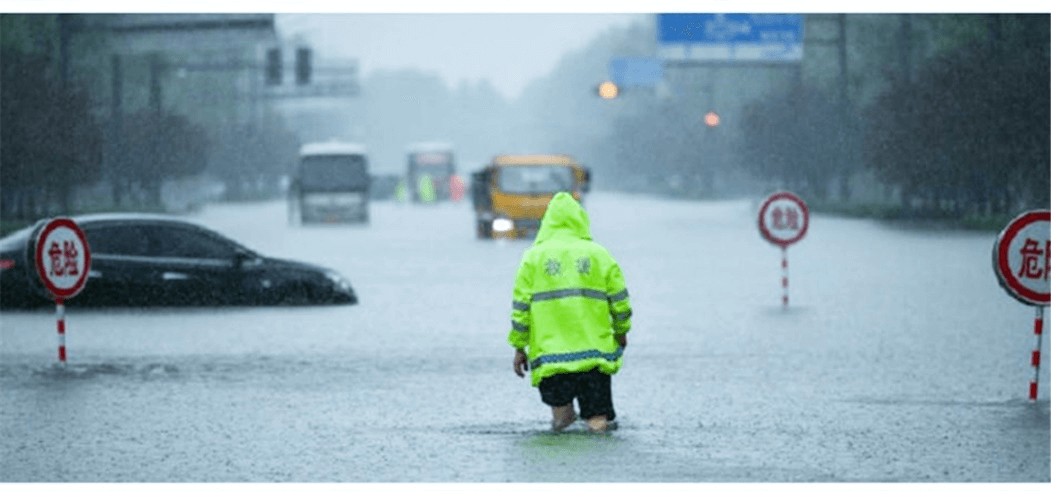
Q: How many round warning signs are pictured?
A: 3